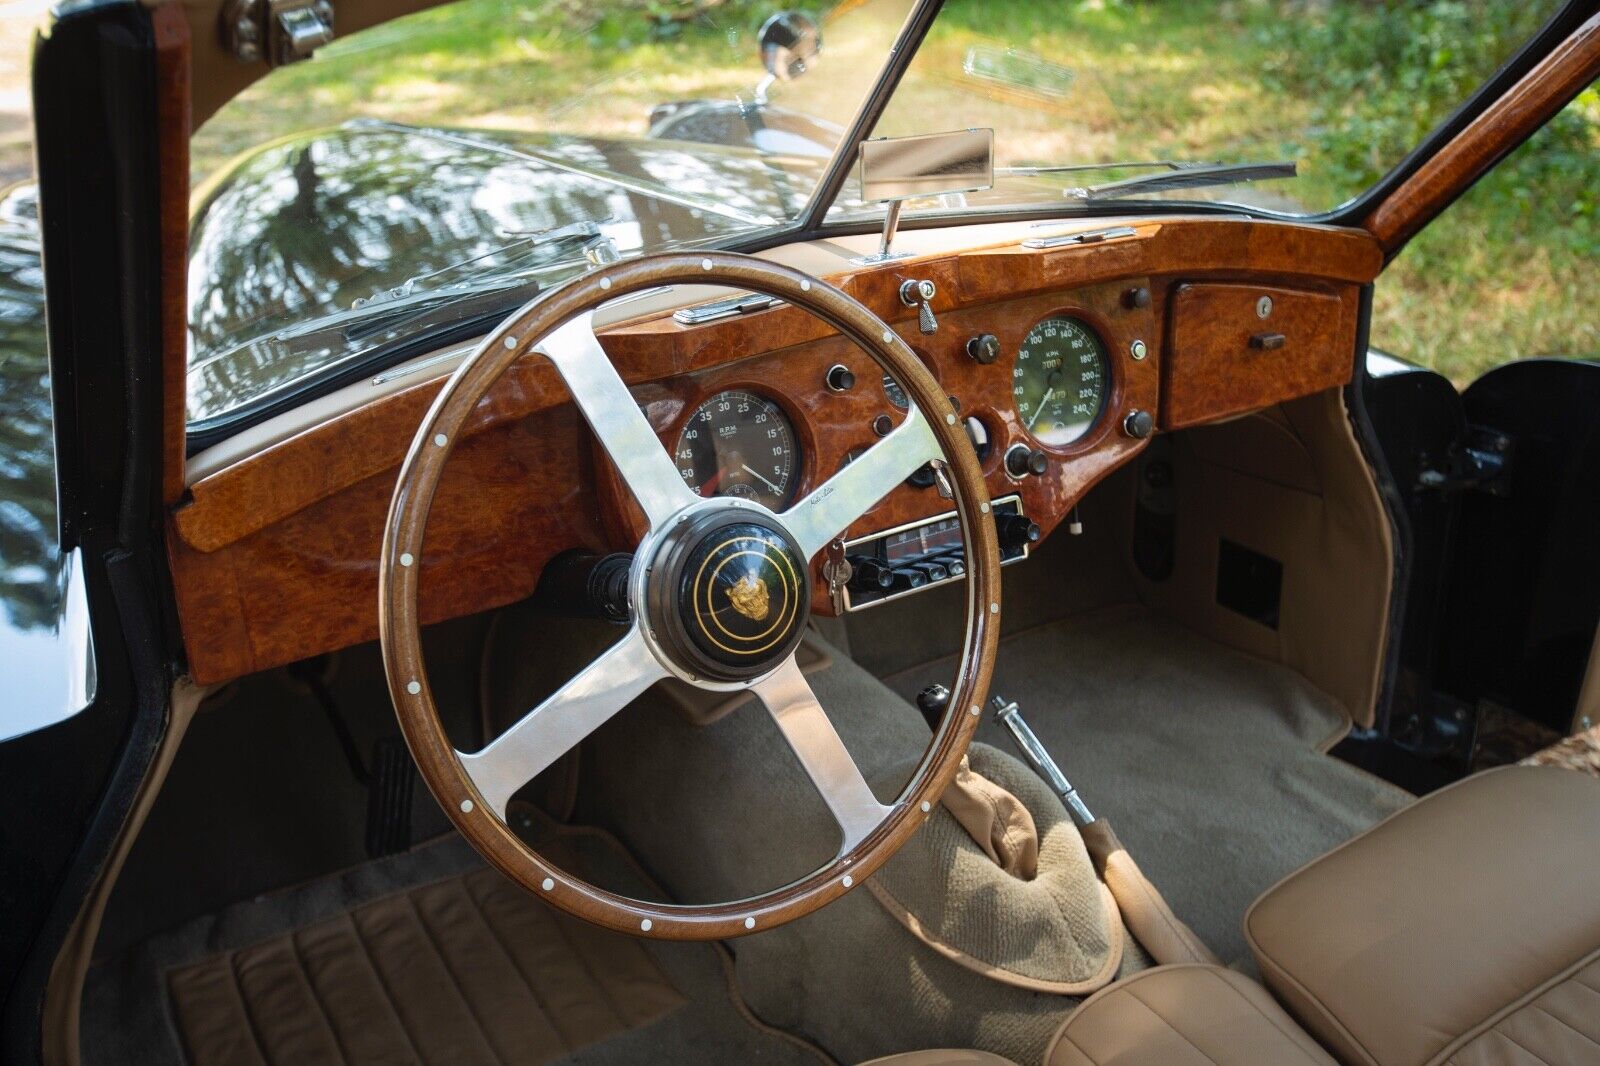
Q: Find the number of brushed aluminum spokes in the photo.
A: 4